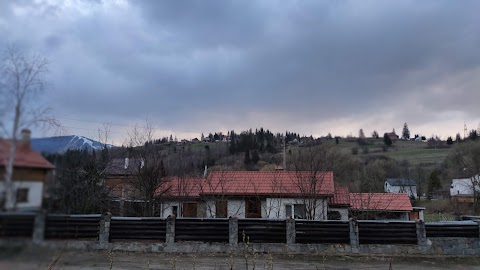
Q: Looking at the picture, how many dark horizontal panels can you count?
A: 8